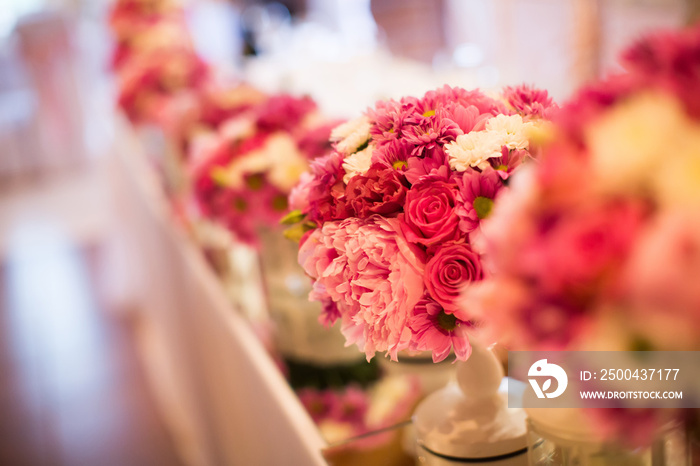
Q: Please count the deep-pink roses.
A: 2